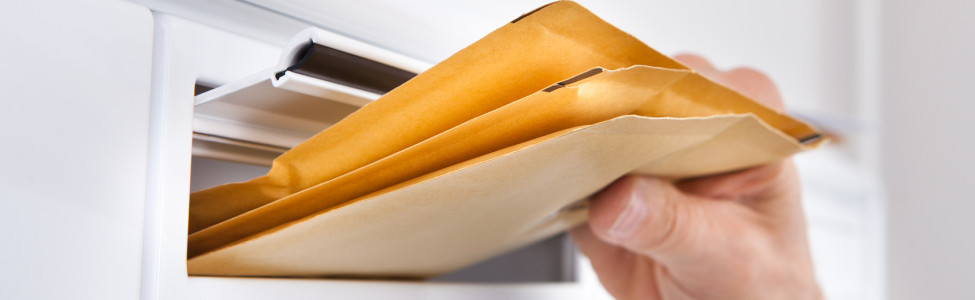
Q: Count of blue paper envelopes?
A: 0